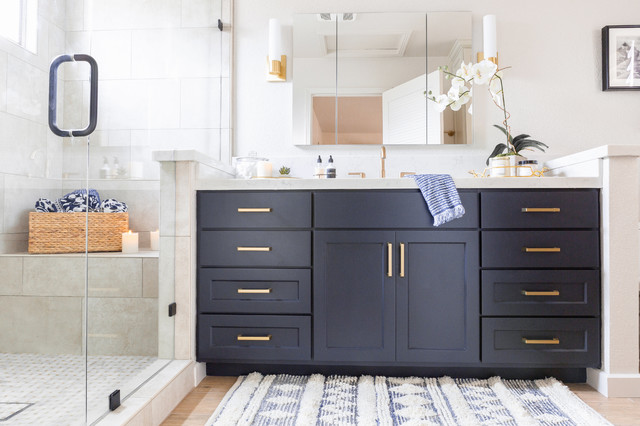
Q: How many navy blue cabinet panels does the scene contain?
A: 11